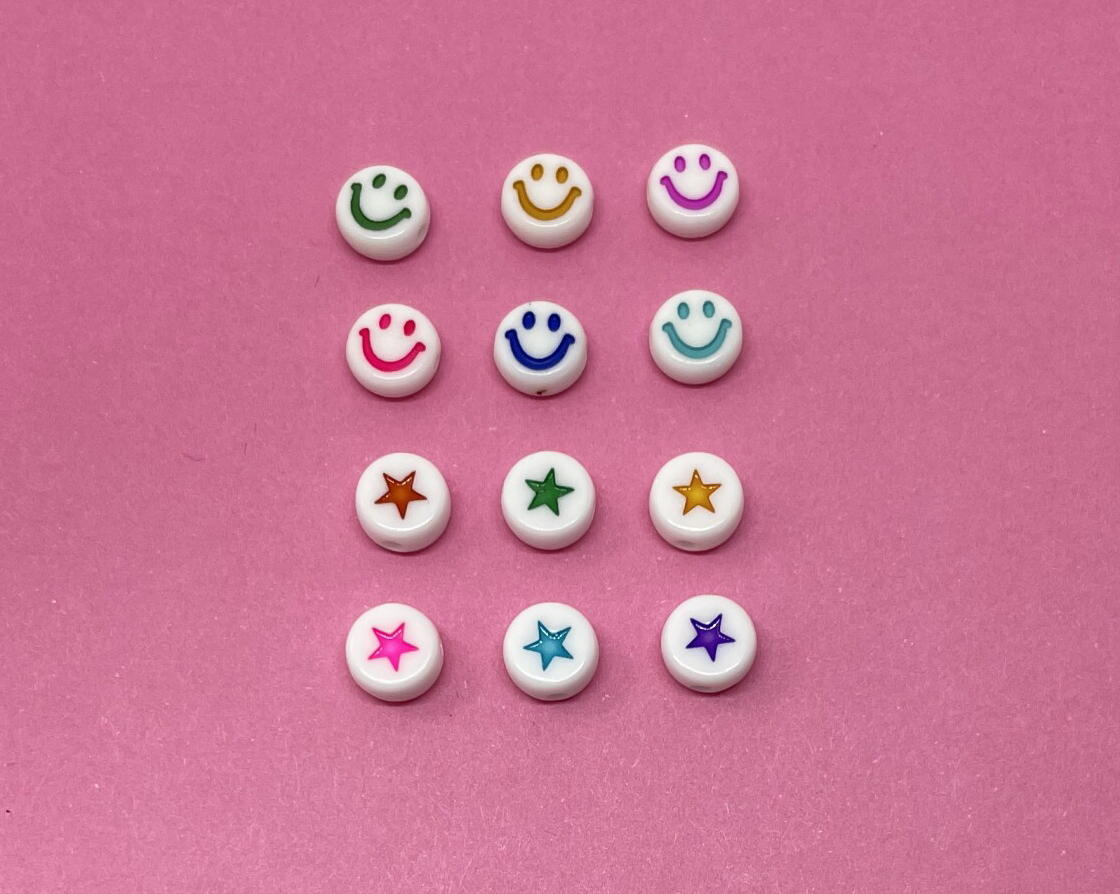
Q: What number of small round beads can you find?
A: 12